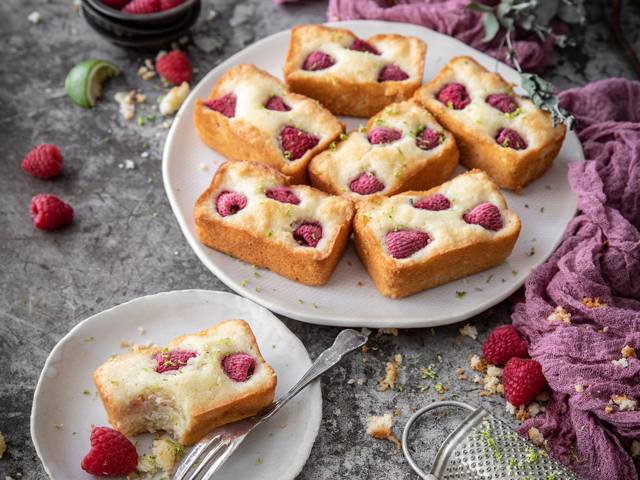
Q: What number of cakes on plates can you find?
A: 7